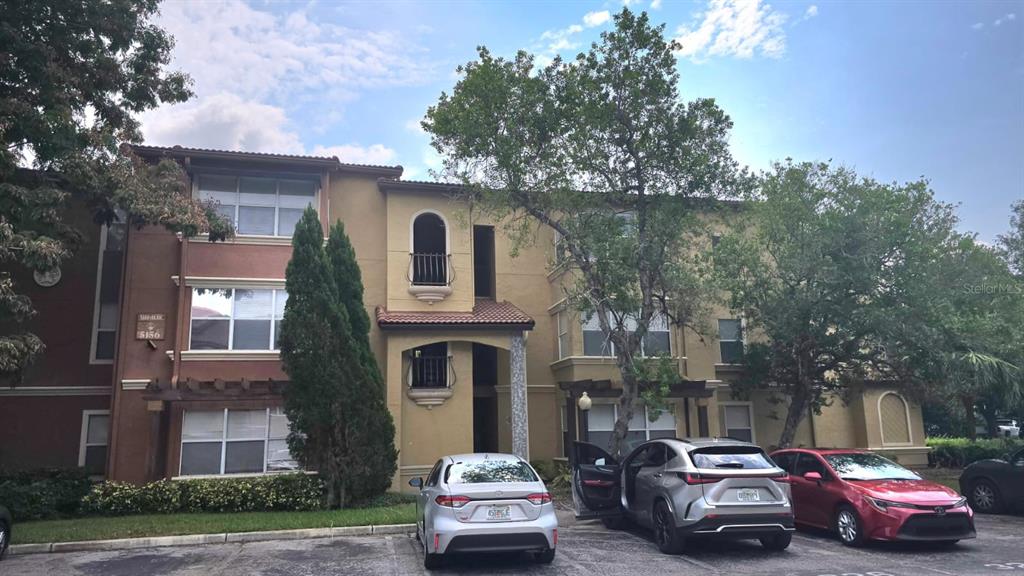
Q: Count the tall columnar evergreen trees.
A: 2